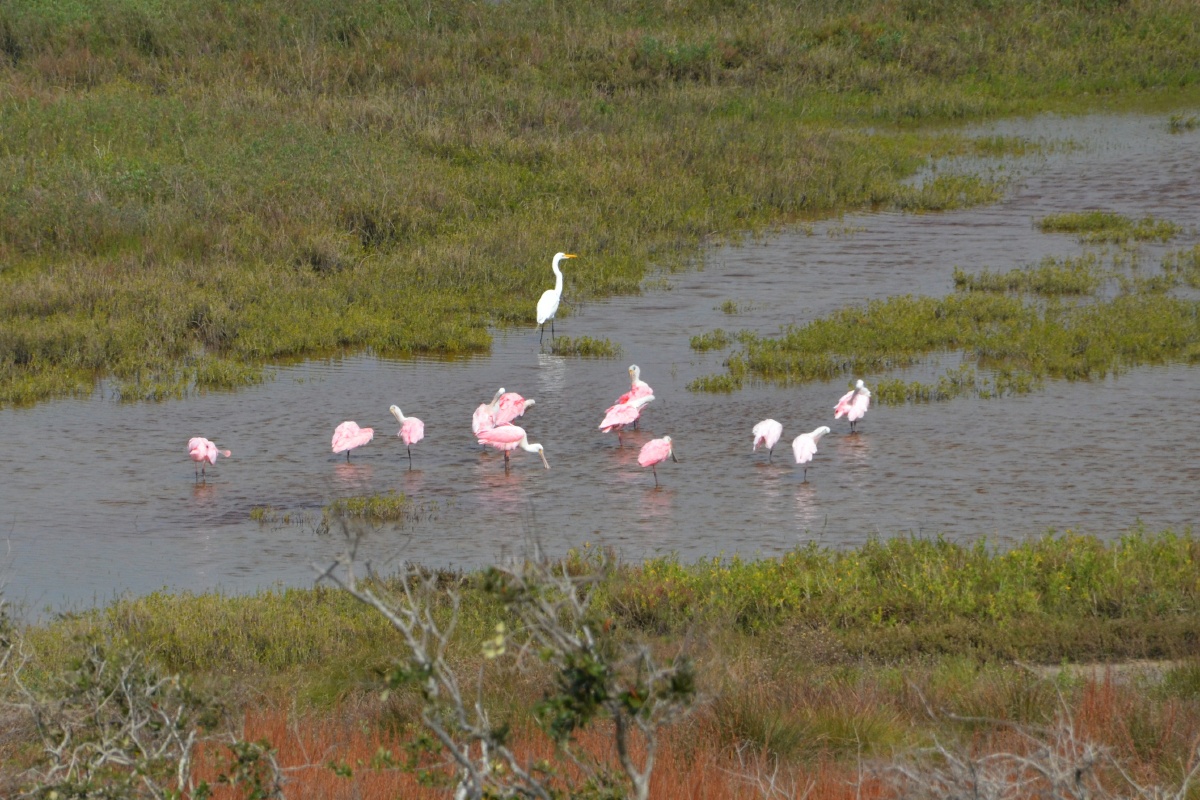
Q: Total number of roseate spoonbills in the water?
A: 12